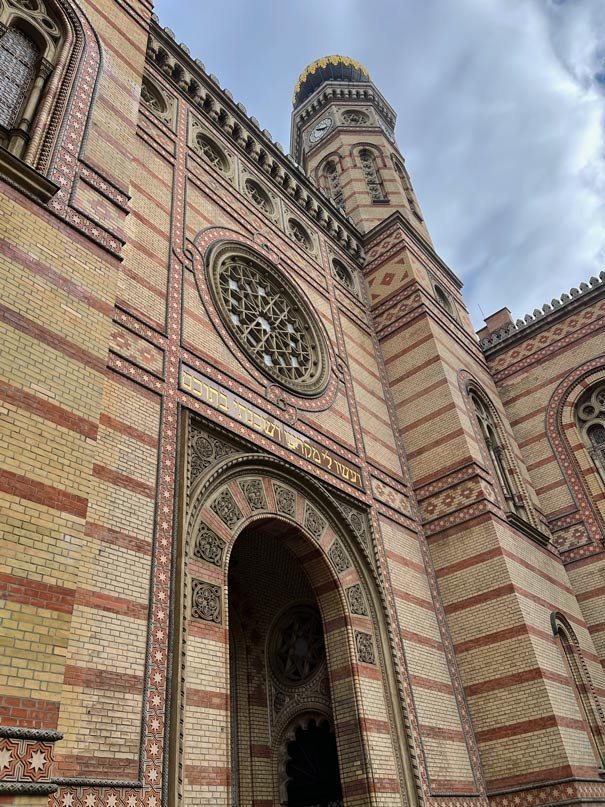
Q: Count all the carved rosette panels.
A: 9